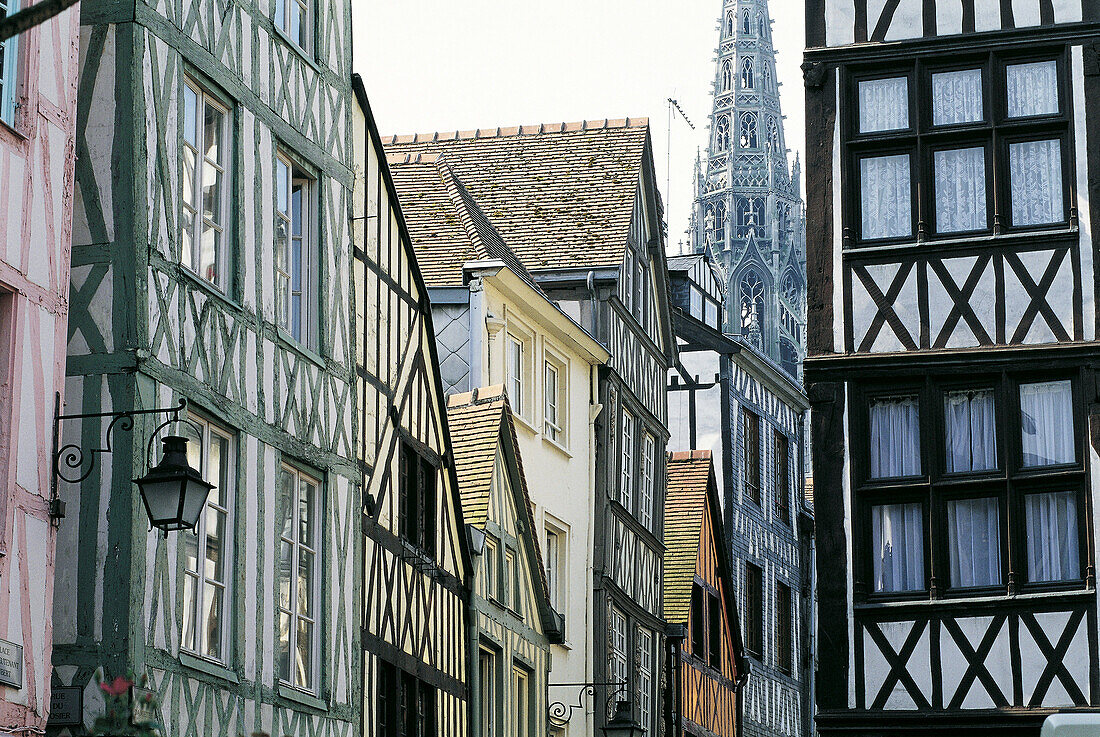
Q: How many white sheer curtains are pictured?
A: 12